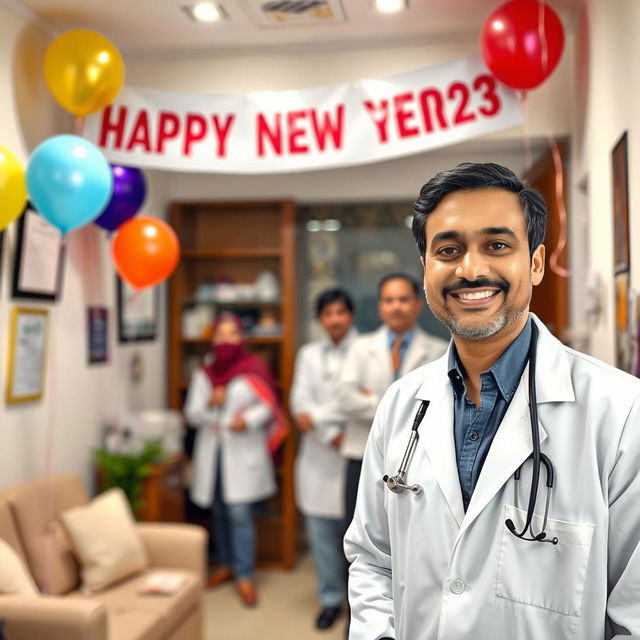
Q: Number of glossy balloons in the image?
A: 6